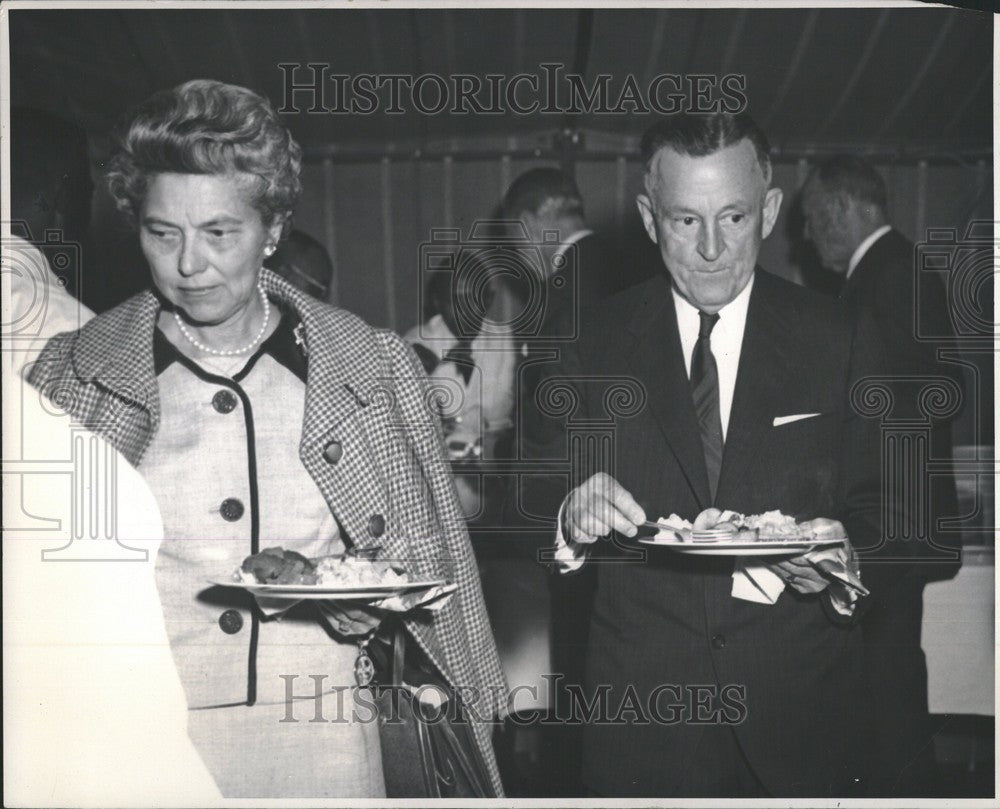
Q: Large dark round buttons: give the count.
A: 5